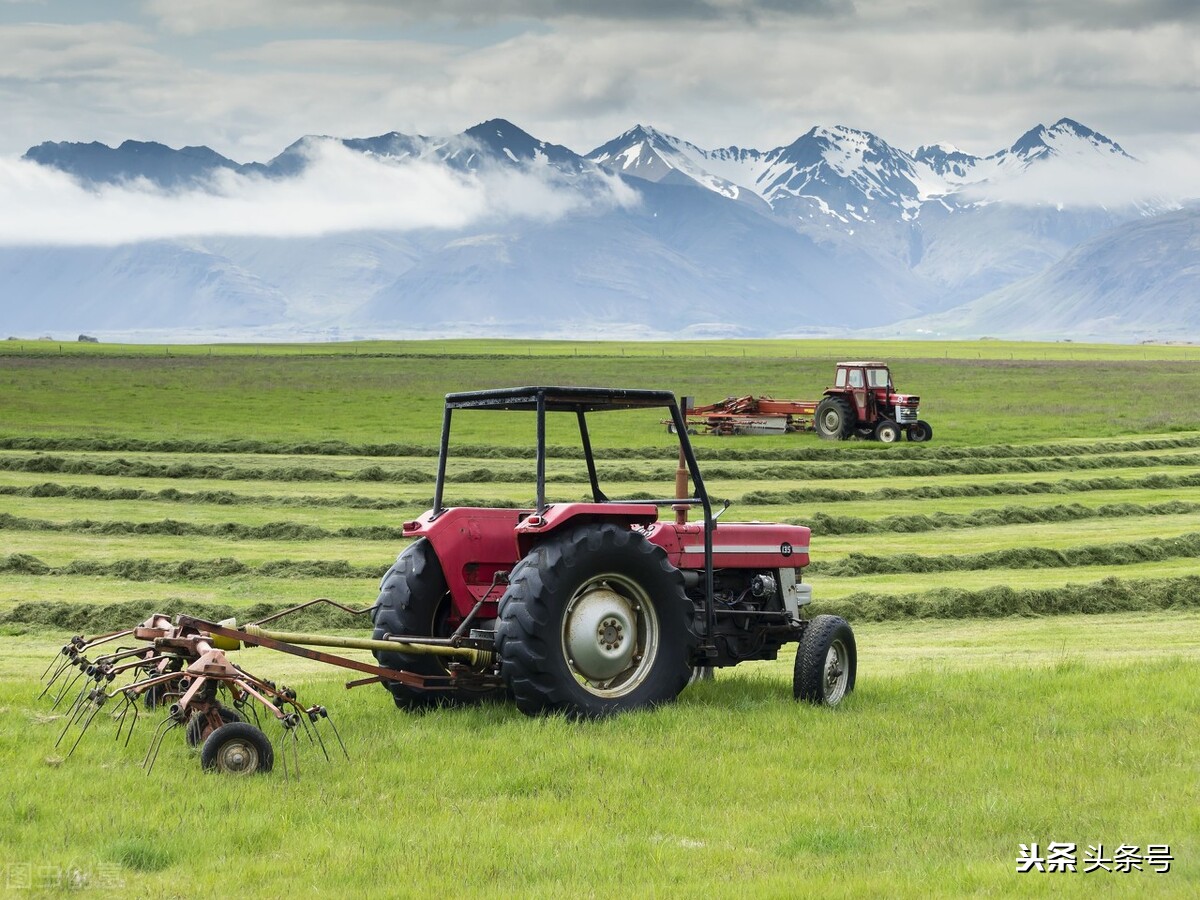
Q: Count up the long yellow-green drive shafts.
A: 1